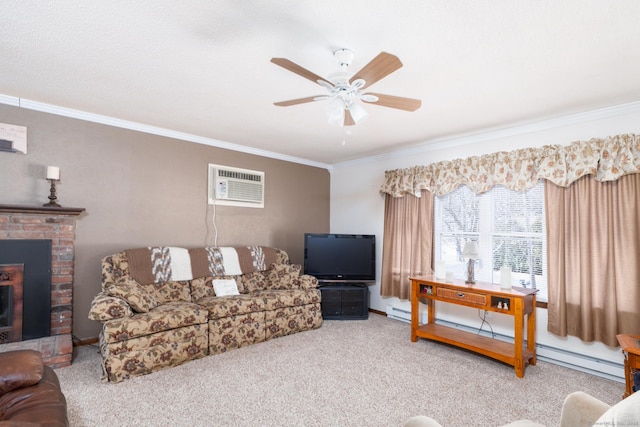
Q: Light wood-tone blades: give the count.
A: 5